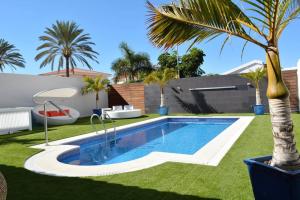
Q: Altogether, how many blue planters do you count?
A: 4